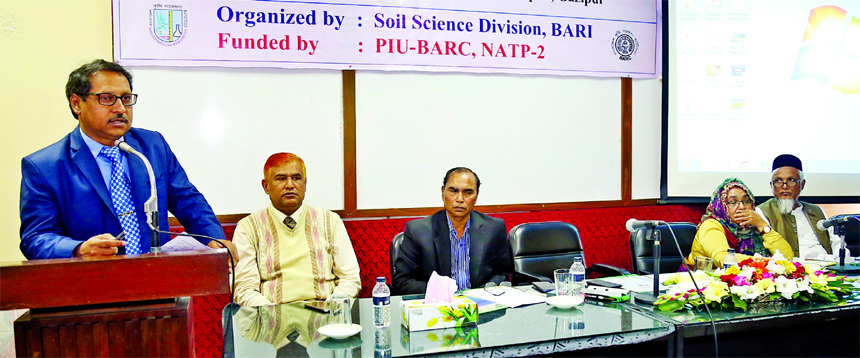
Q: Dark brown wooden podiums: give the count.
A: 1